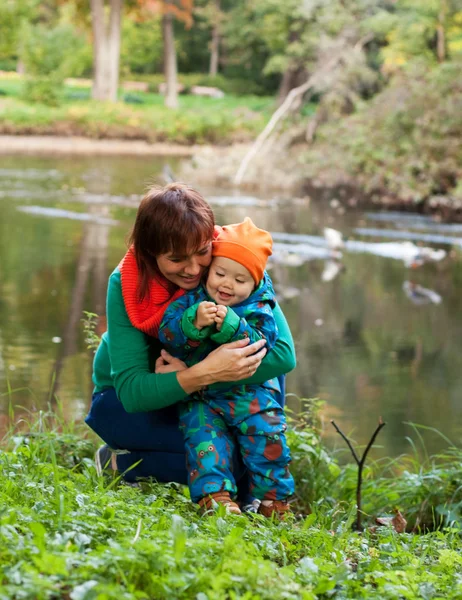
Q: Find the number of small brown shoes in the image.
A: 2